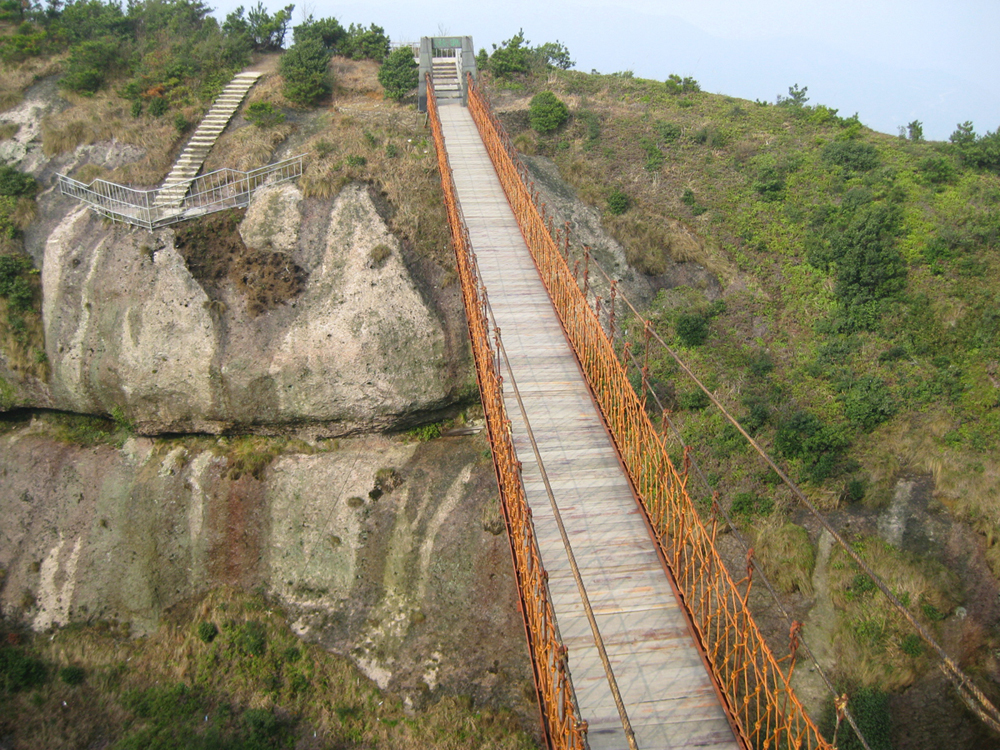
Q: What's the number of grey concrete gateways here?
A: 1